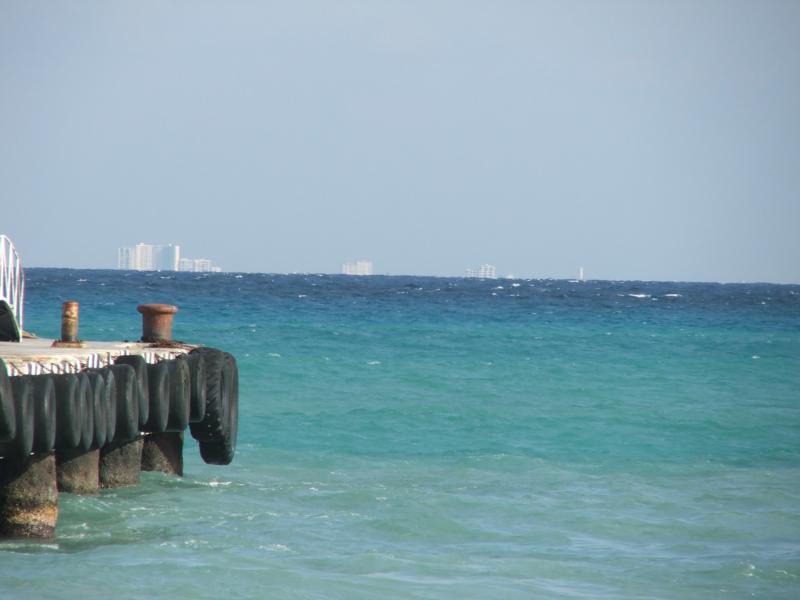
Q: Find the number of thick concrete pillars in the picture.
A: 4